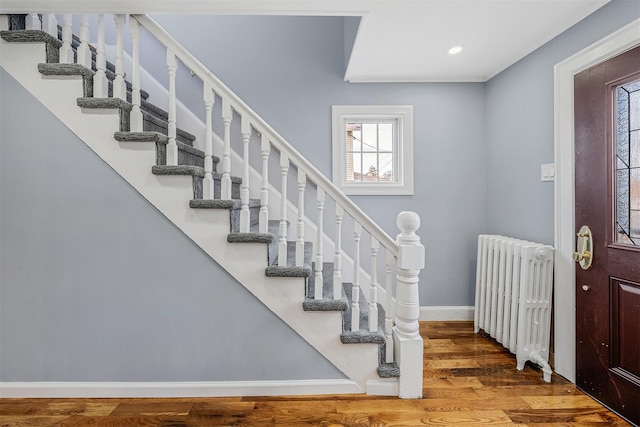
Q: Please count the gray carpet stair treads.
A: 11